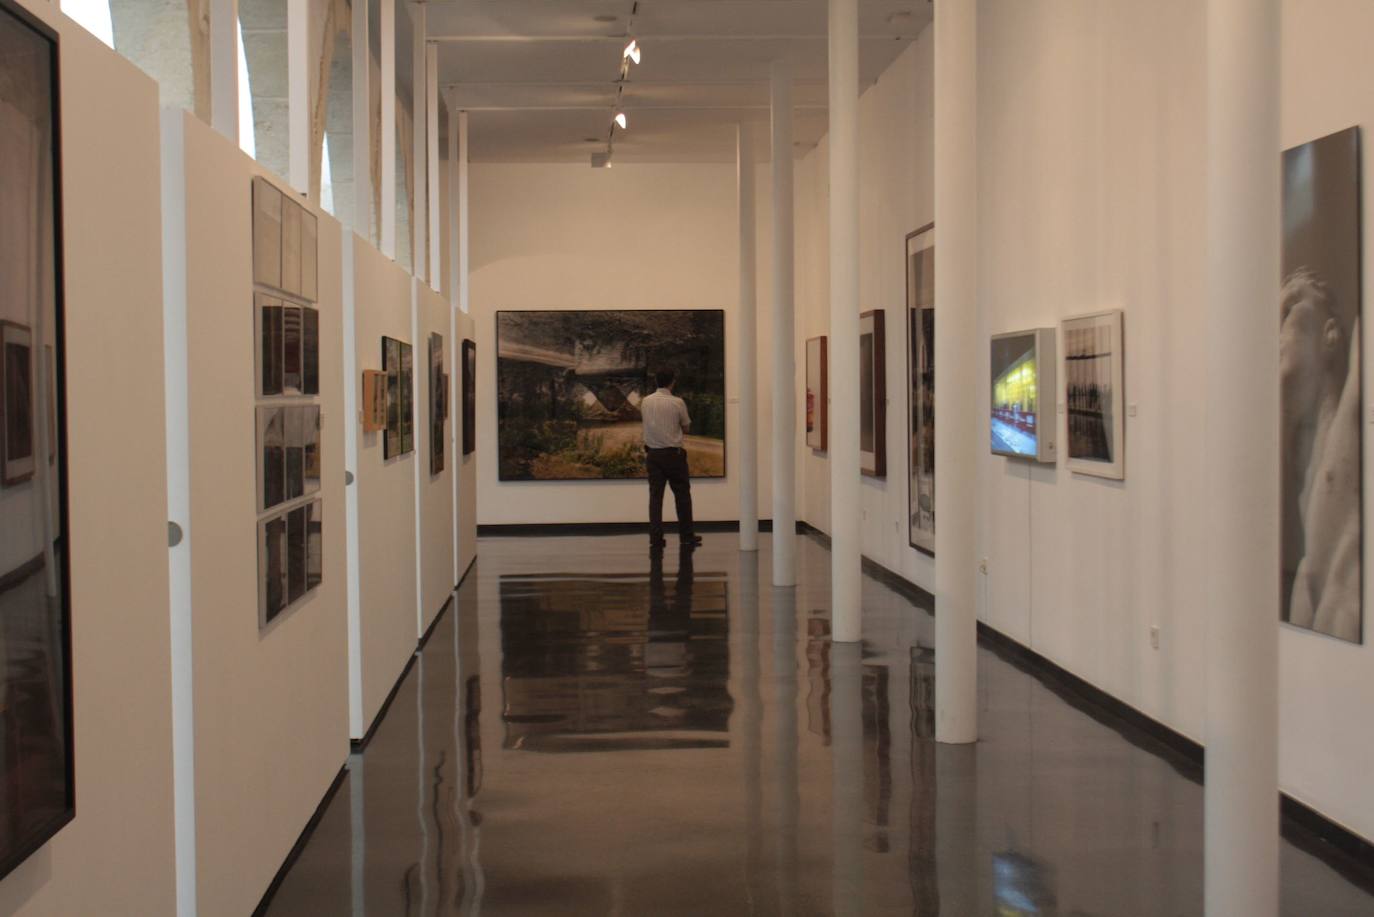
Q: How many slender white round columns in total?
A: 5